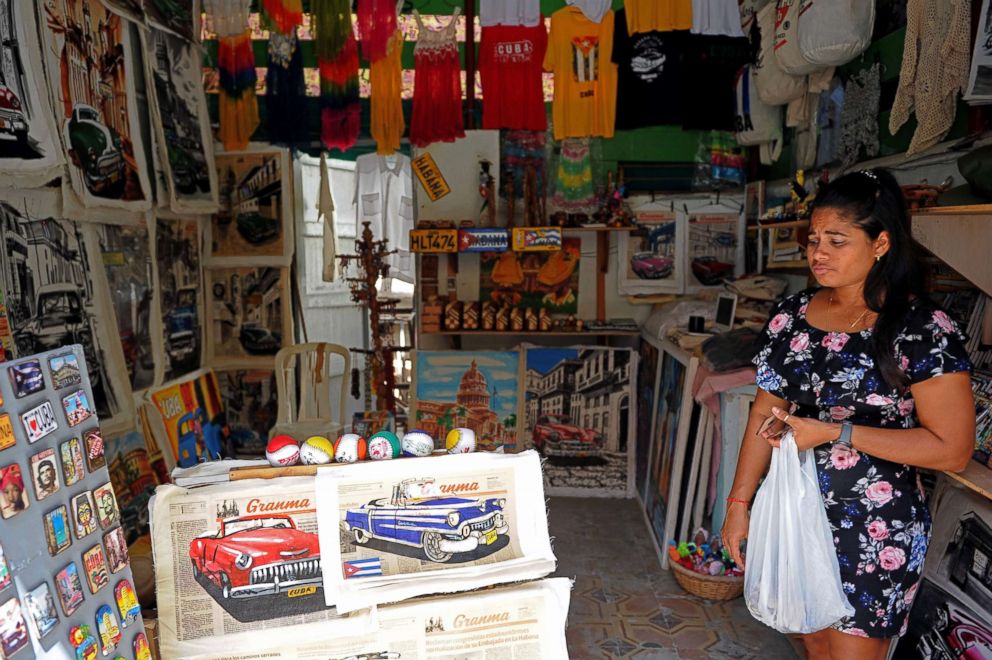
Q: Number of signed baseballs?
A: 6